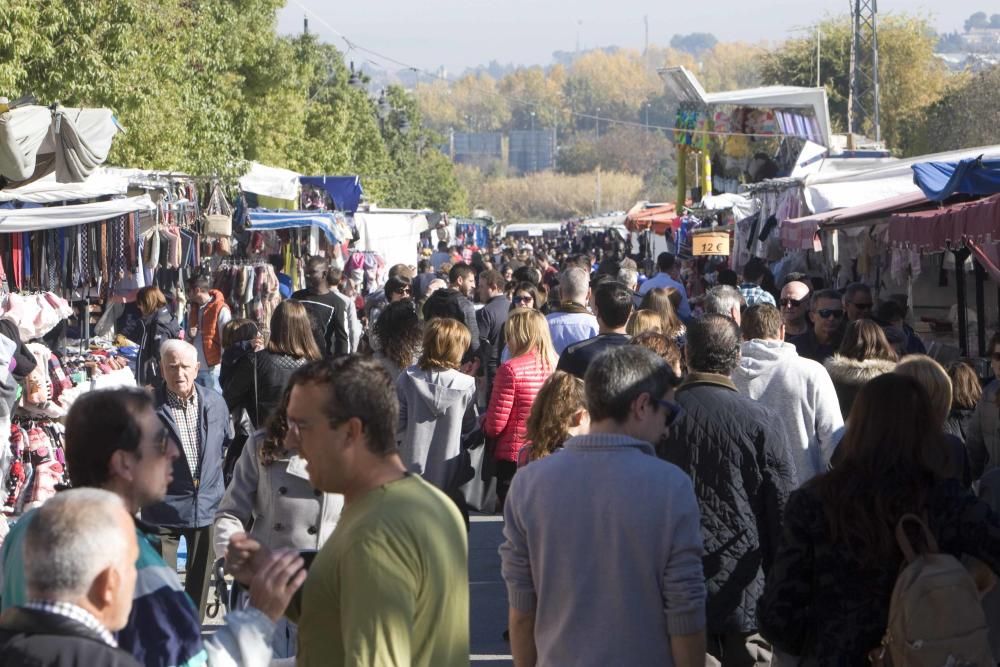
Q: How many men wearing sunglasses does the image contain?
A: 5